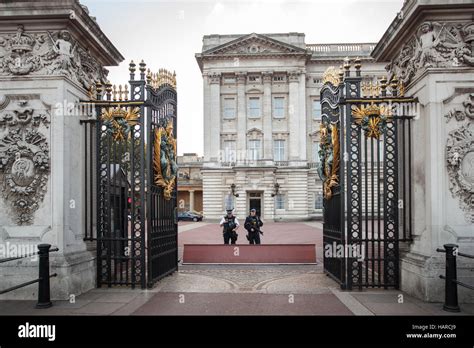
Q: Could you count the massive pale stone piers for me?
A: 2